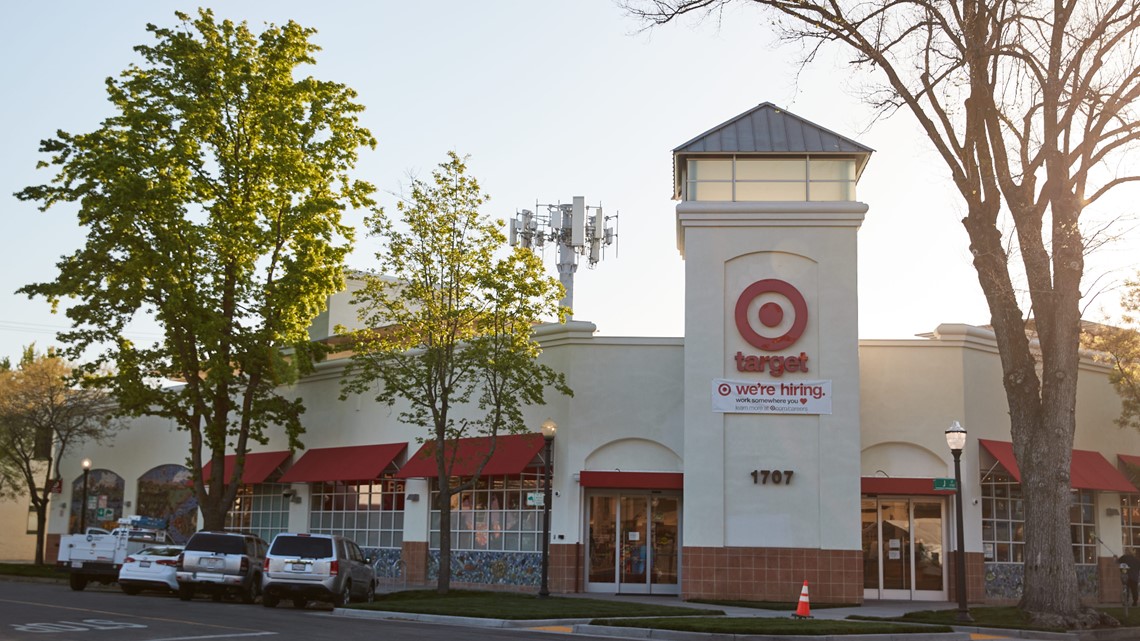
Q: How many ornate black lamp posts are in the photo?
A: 3